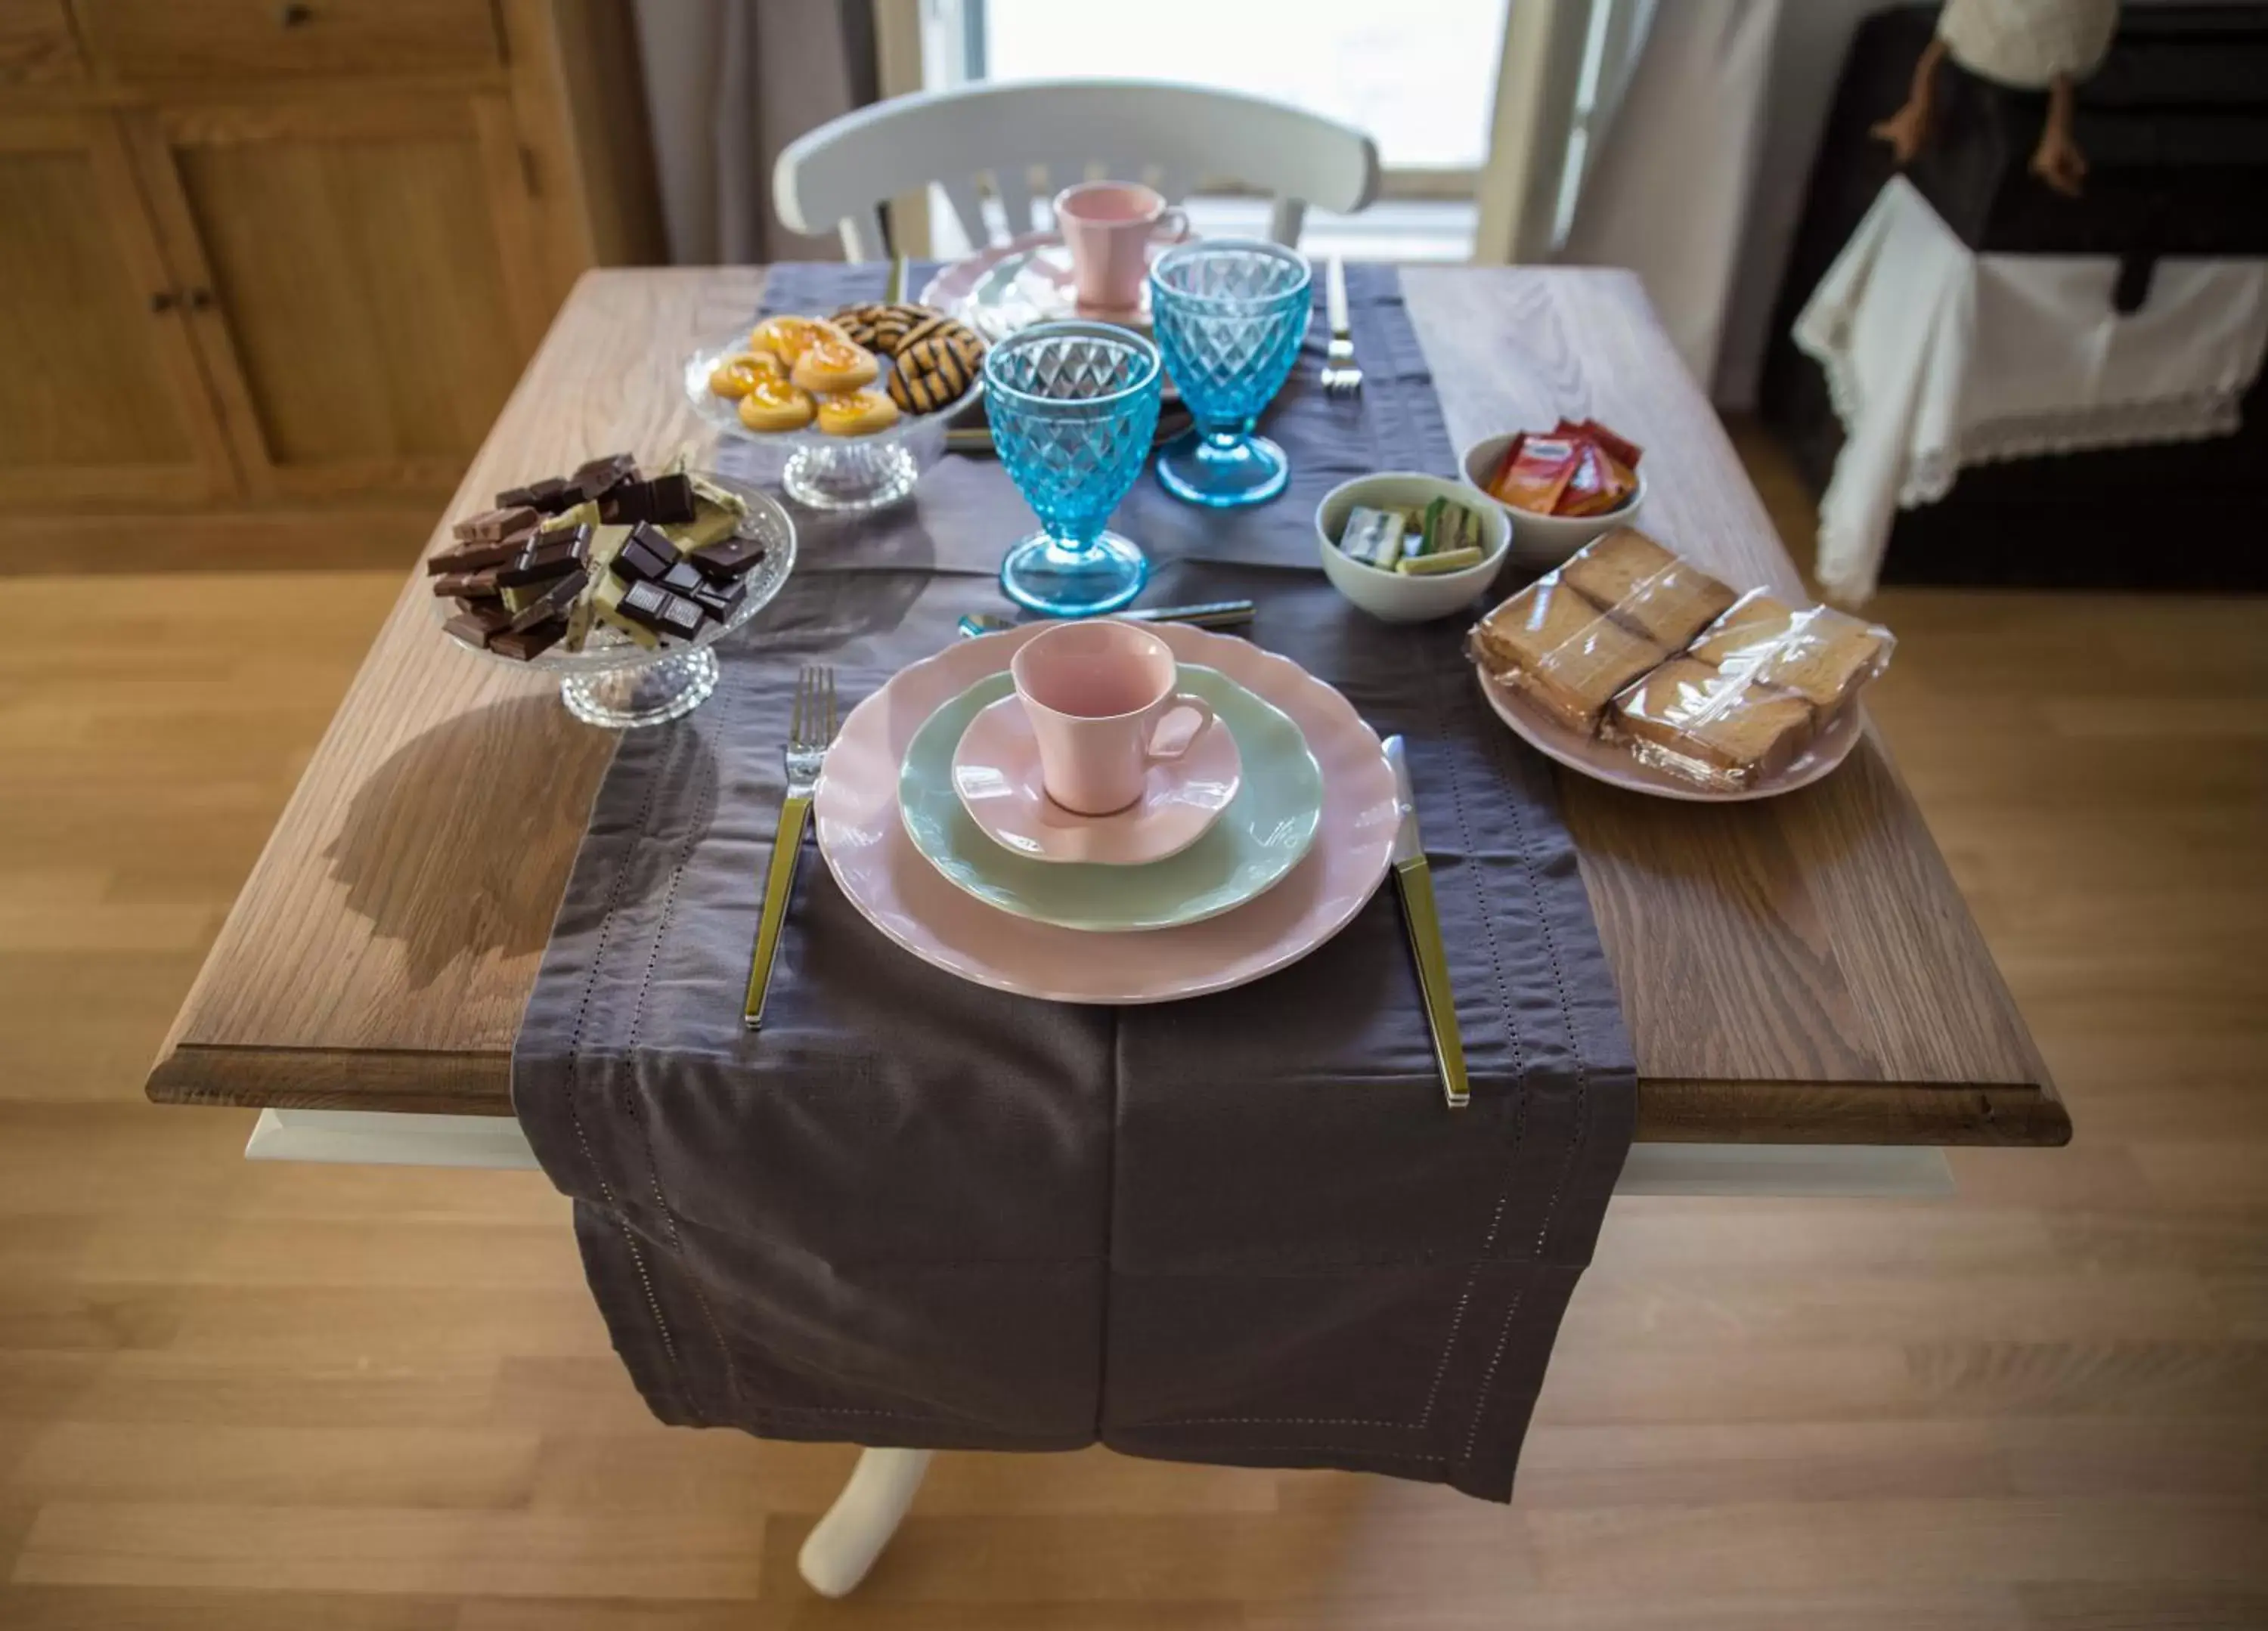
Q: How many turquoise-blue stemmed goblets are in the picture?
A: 2